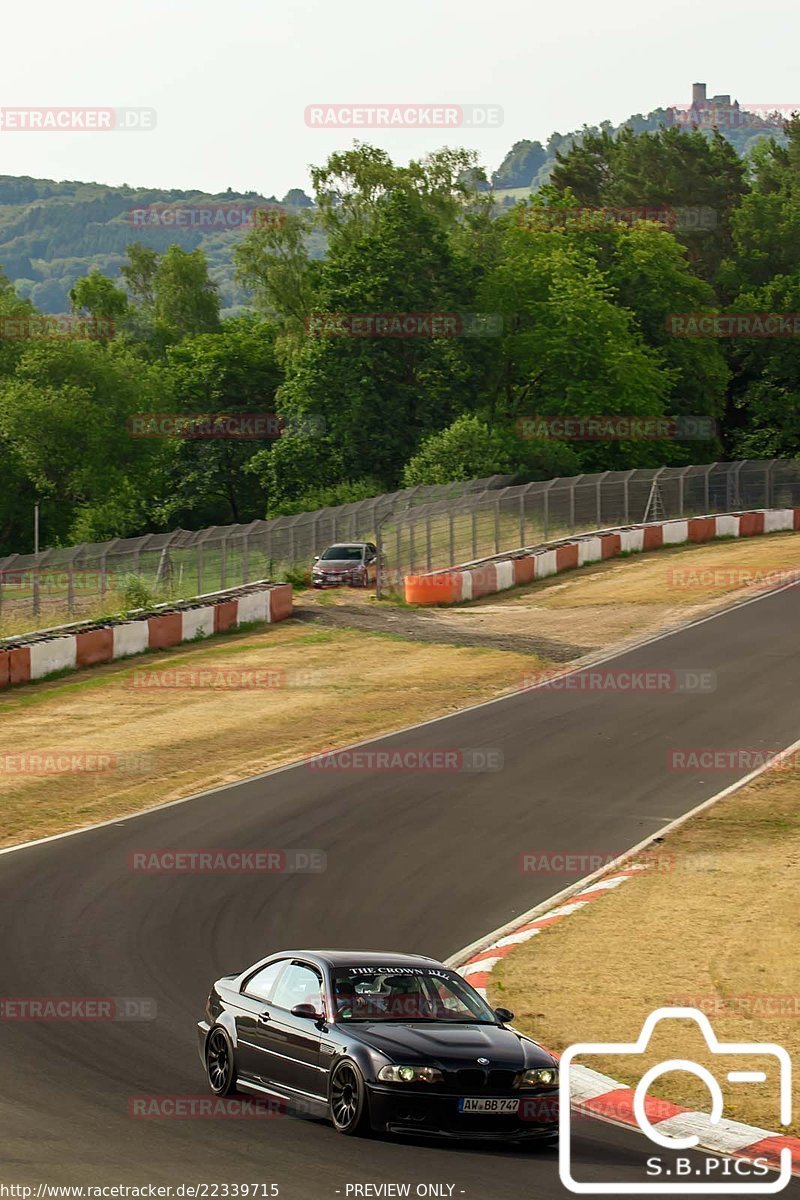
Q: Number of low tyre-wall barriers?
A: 2